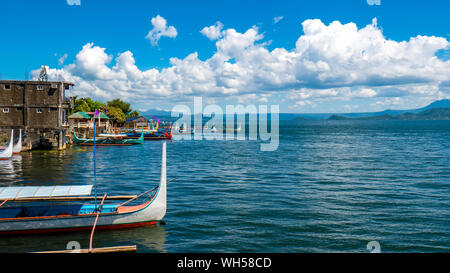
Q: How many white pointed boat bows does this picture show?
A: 3